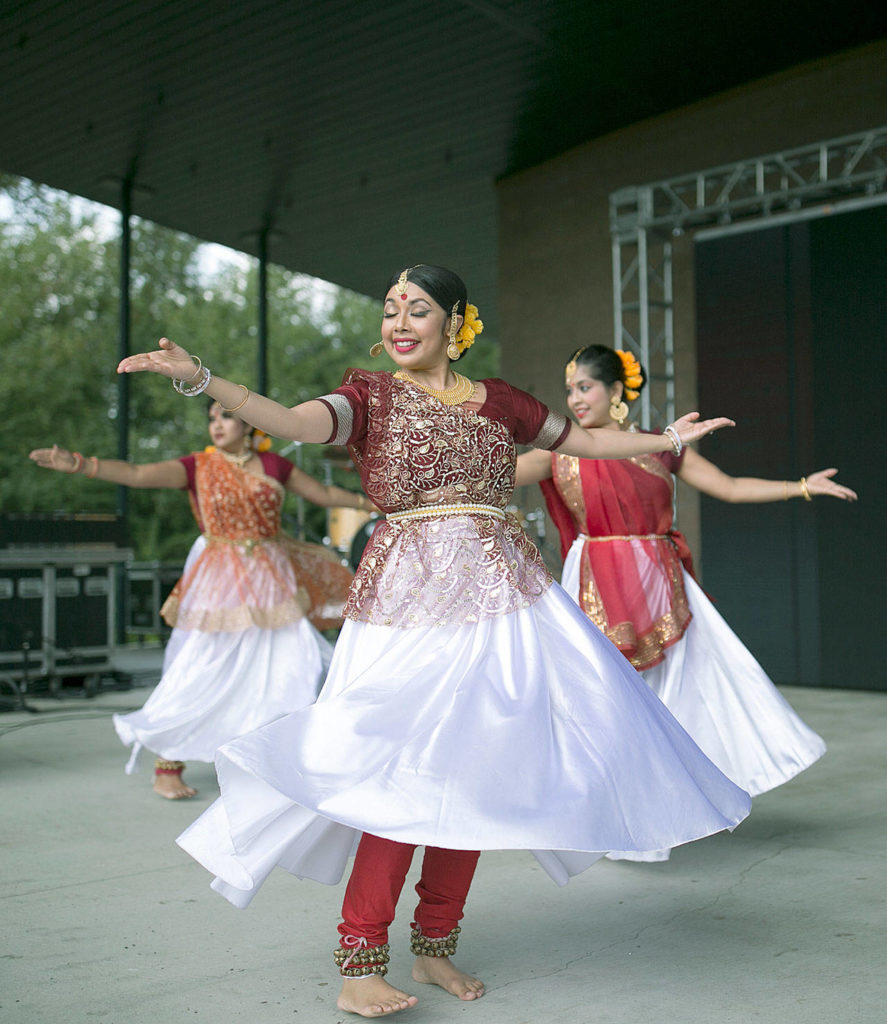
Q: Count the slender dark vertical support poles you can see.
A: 2